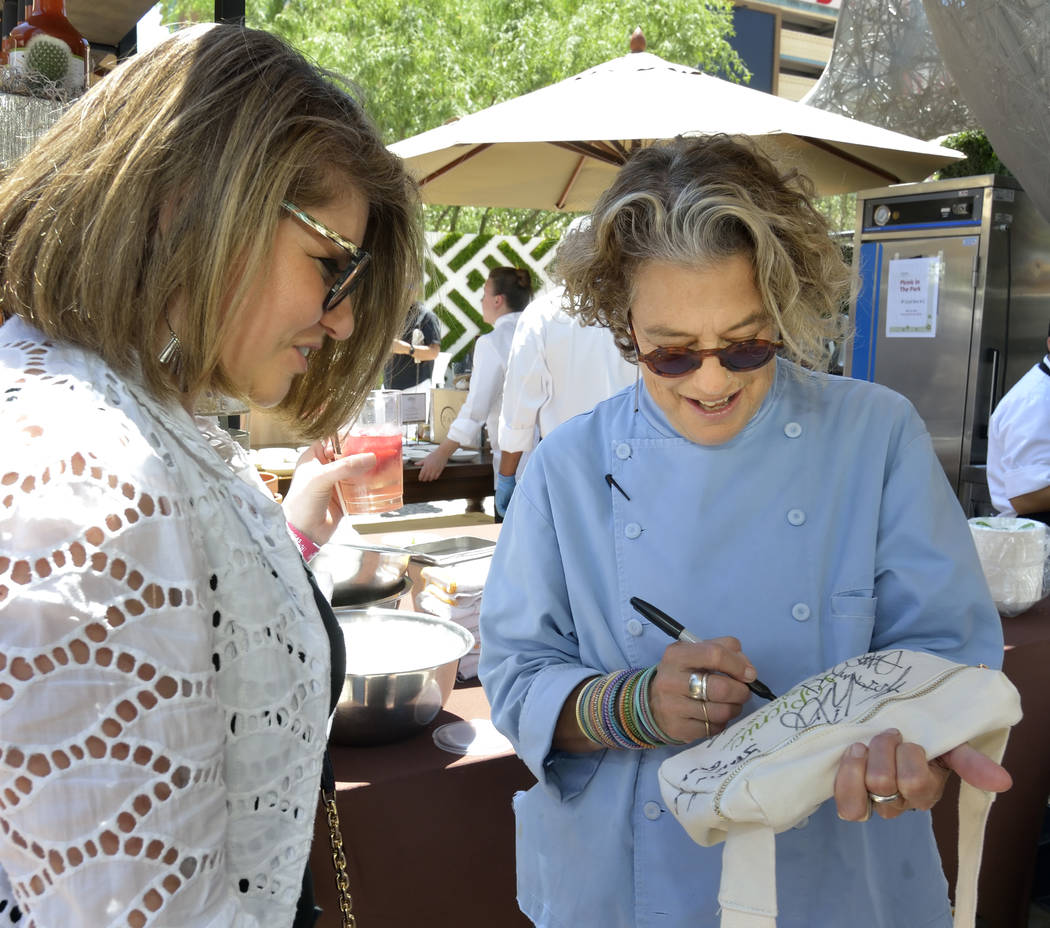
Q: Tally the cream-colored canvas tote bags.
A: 1